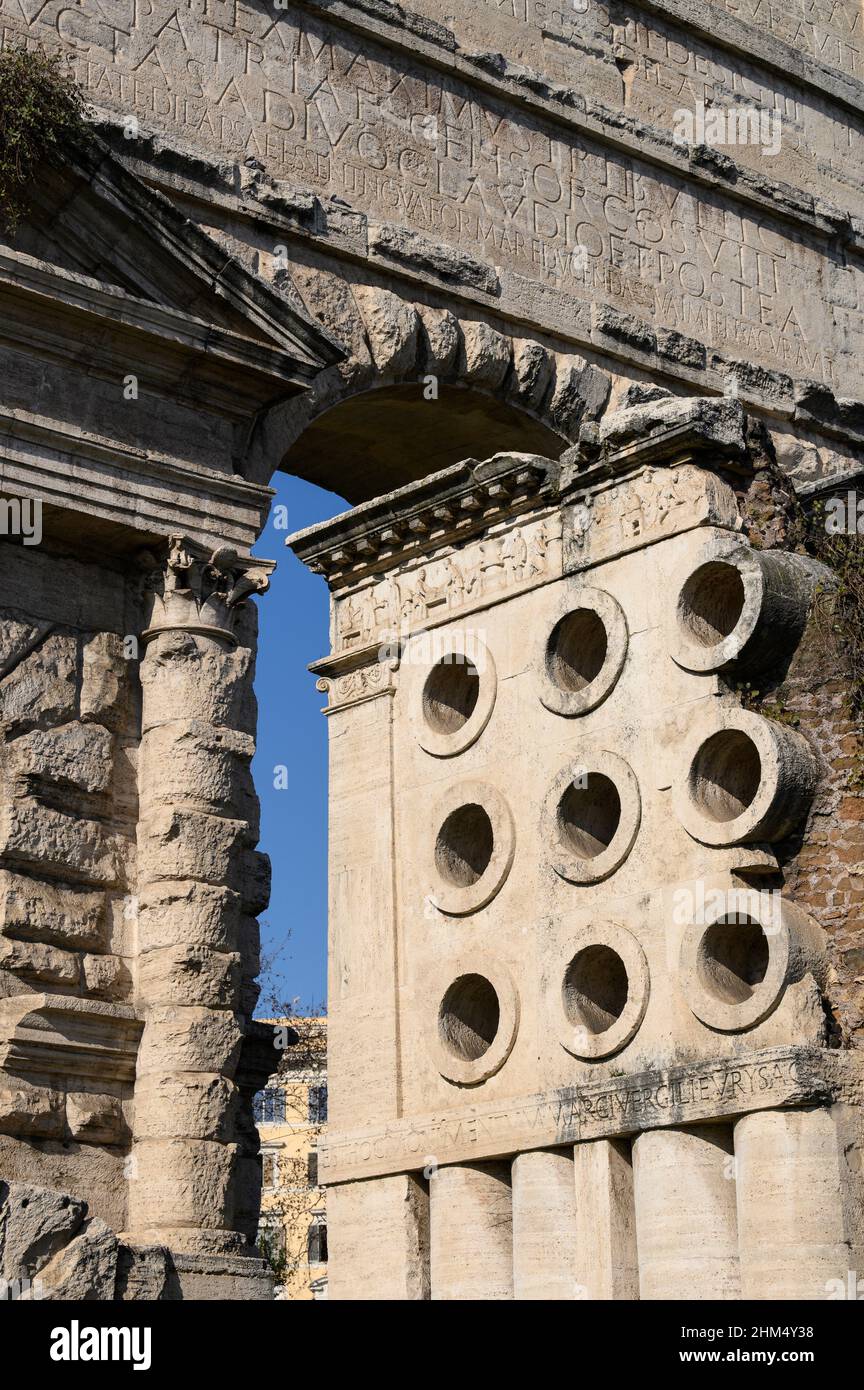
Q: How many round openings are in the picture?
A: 9